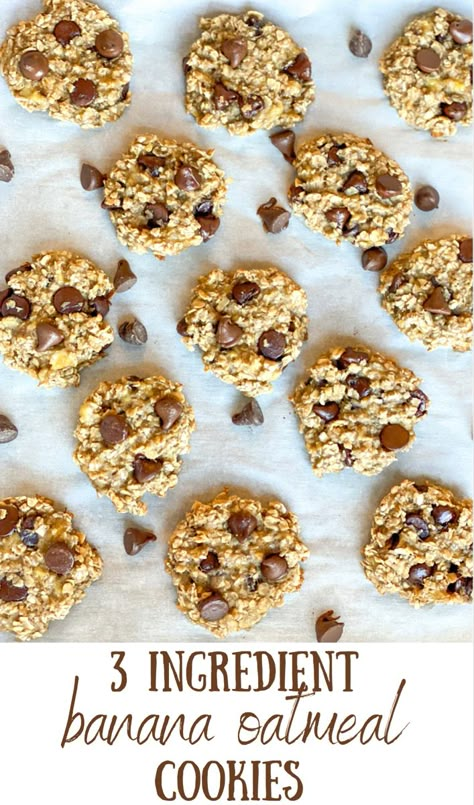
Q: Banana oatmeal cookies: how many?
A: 13